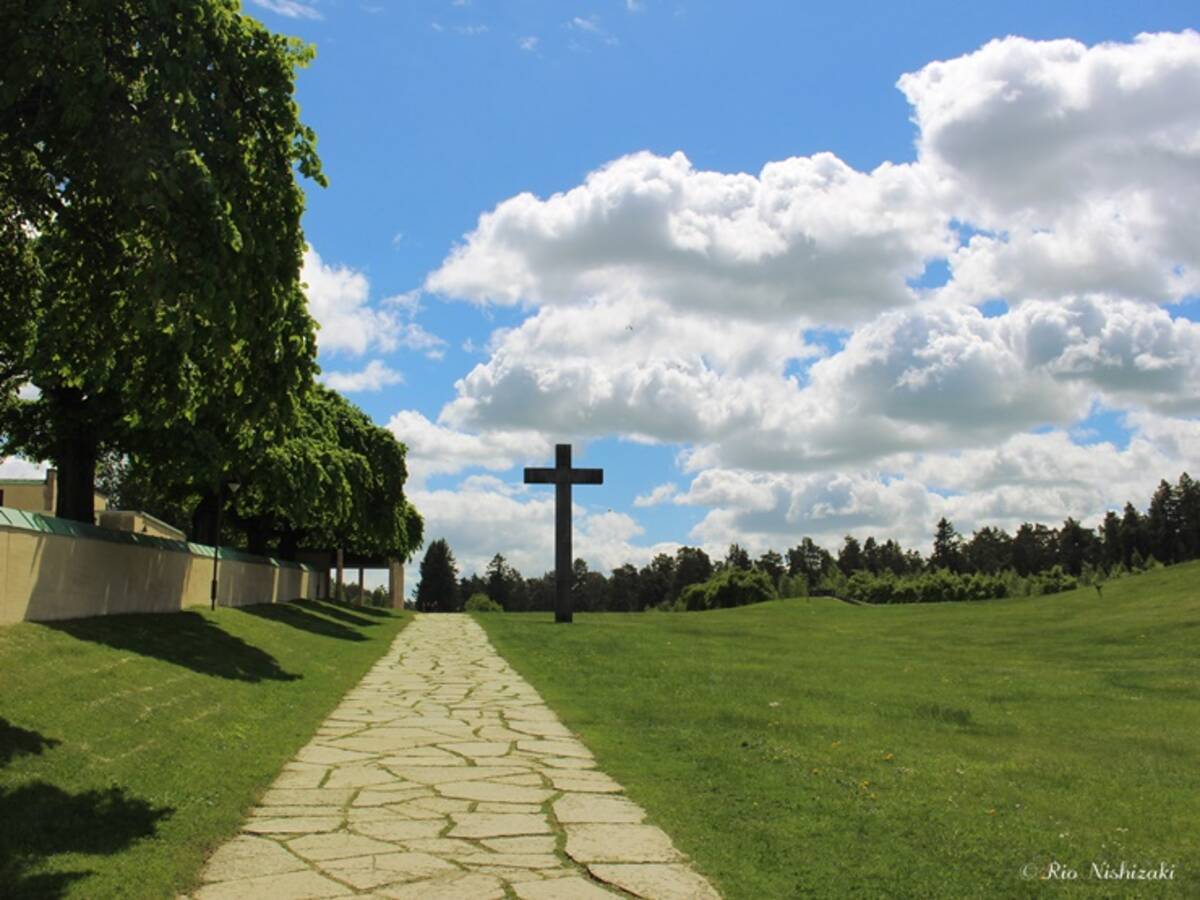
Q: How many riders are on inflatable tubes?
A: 0